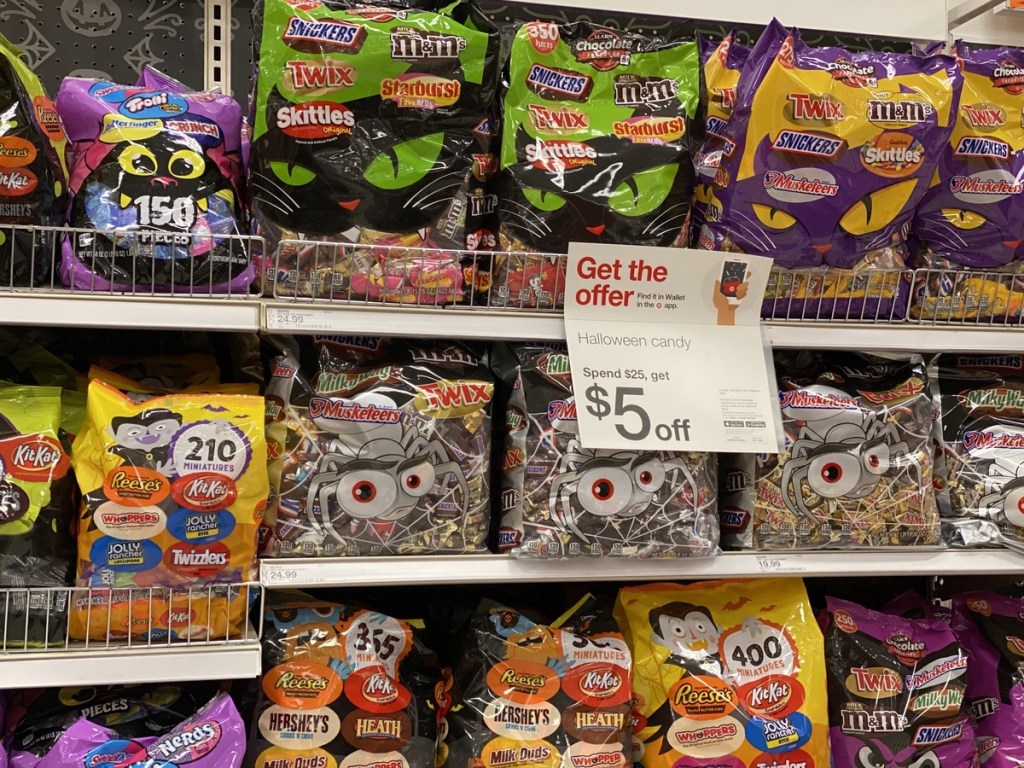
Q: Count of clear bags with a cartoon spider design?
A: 4